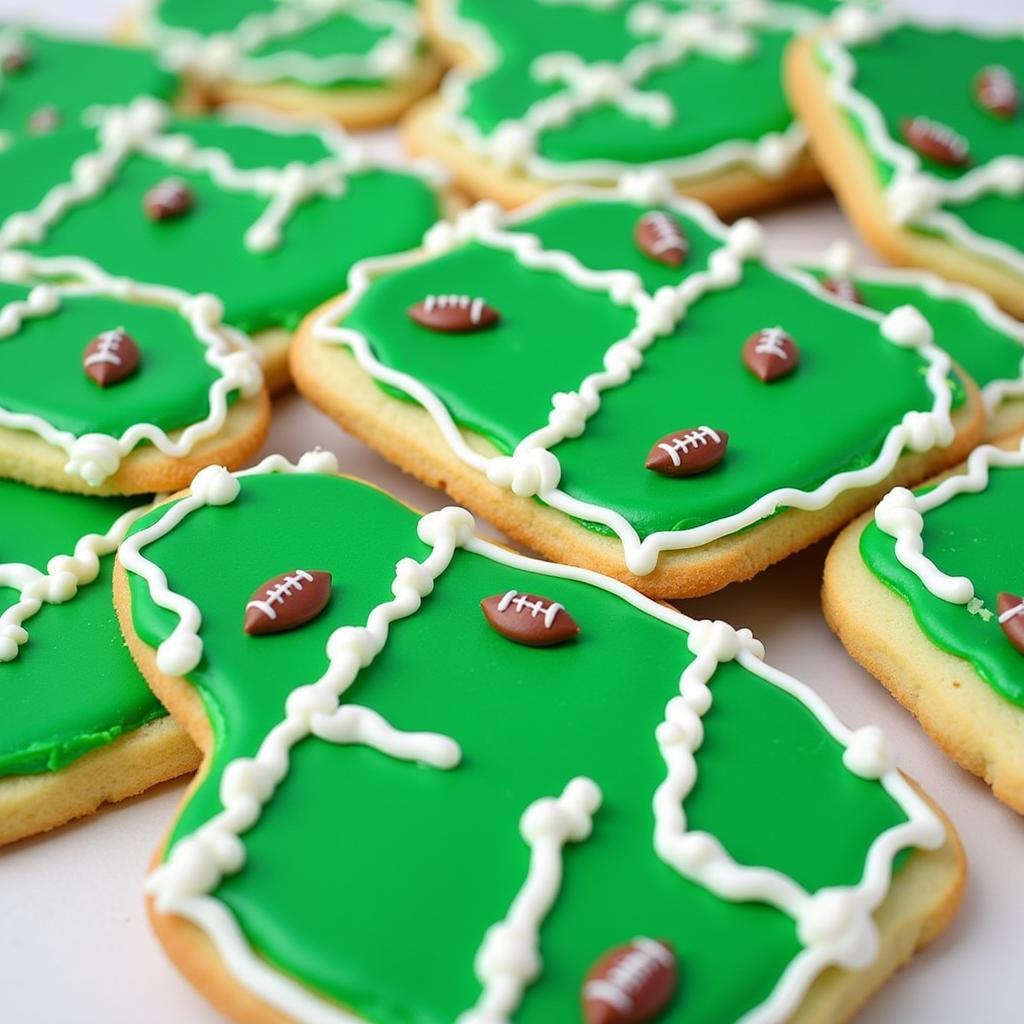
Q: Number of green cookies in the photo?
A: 11